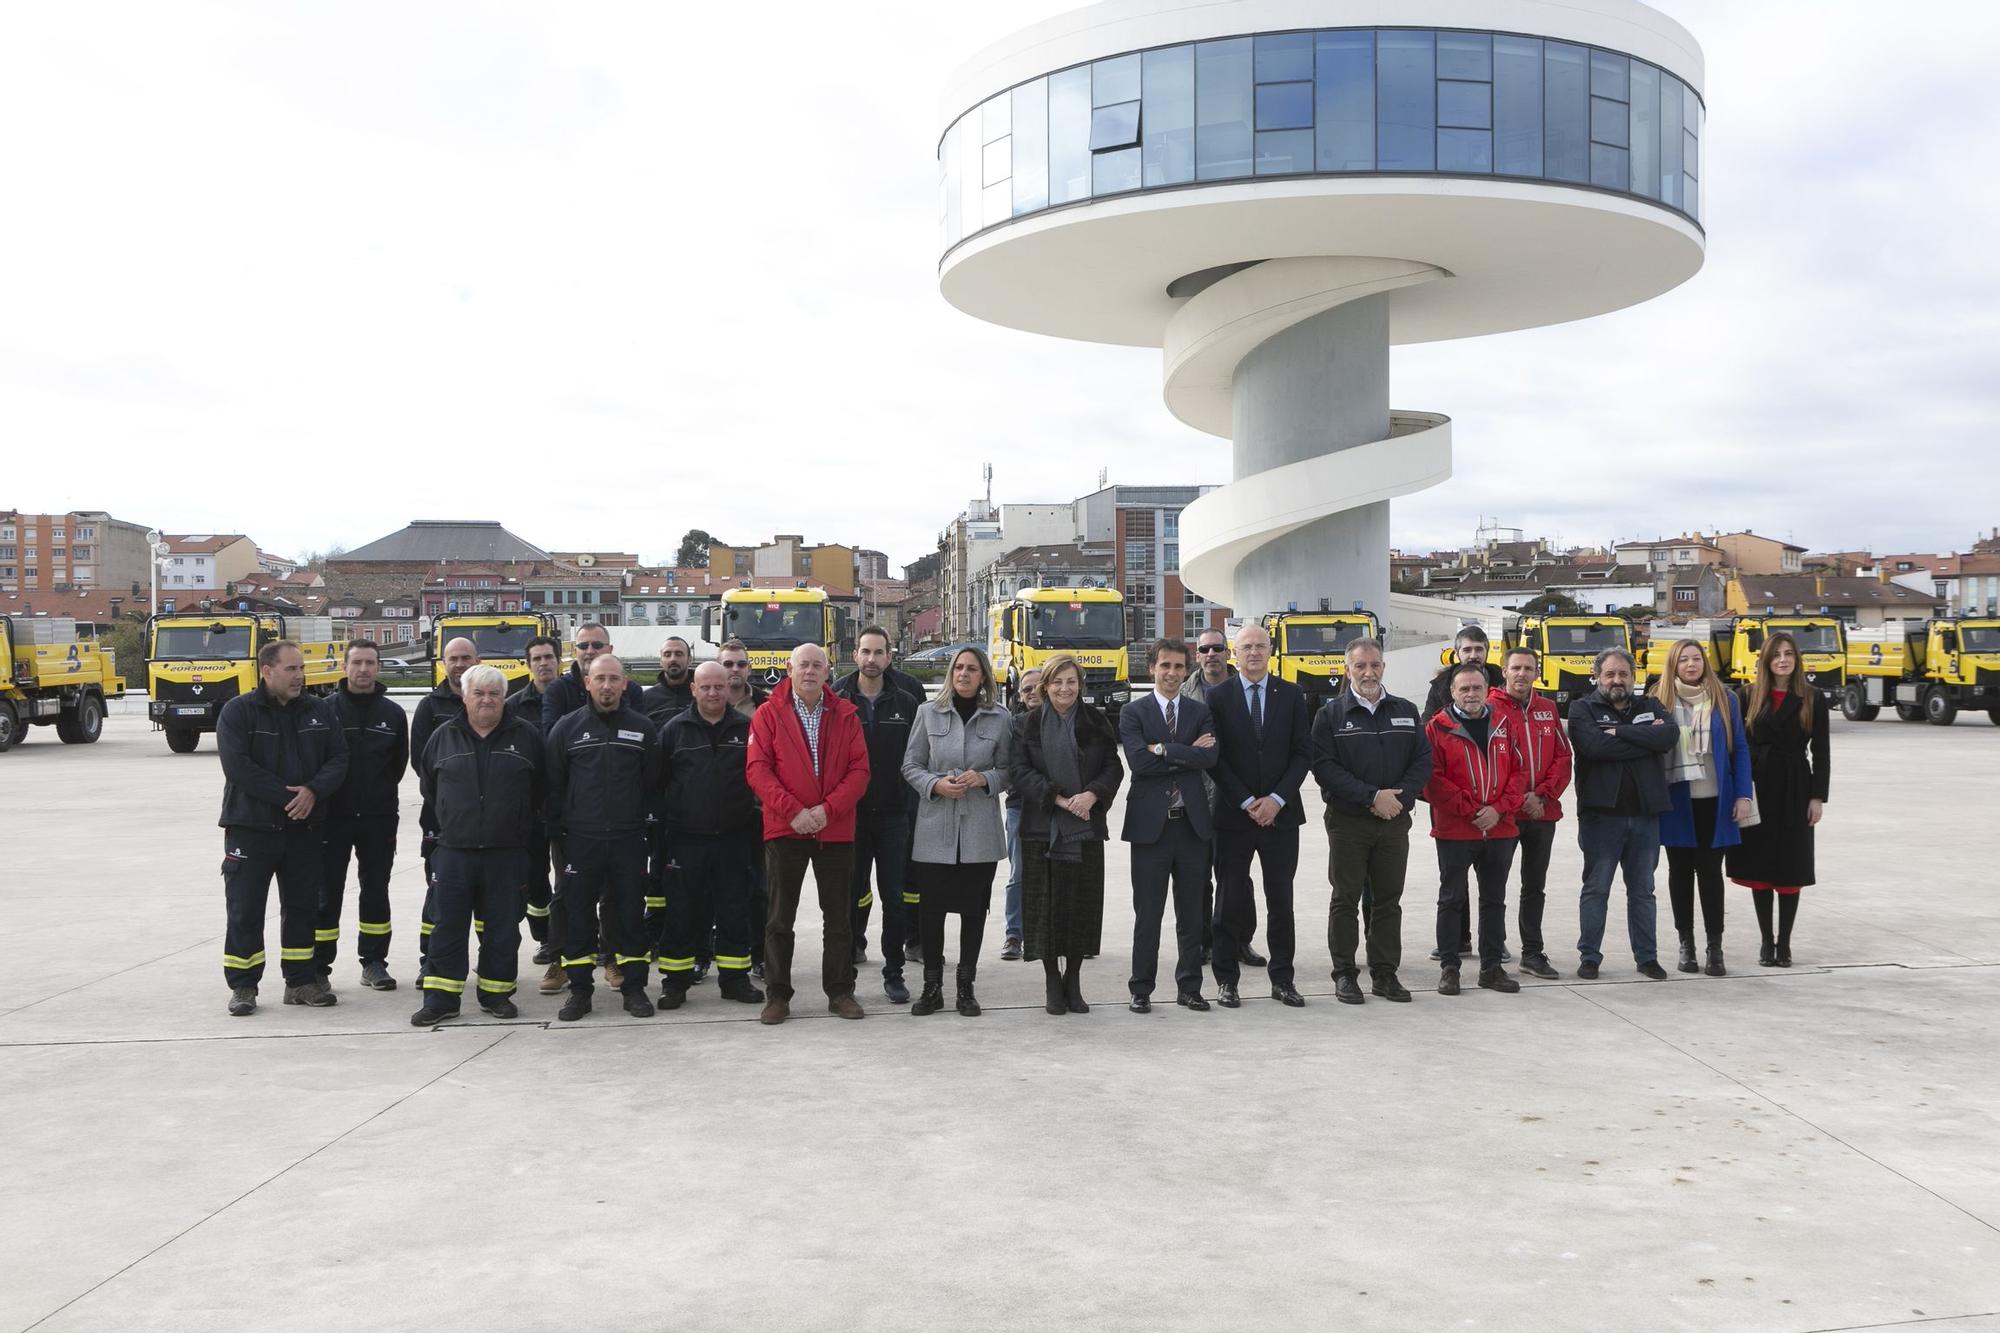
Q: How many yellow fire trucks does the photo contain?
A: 9